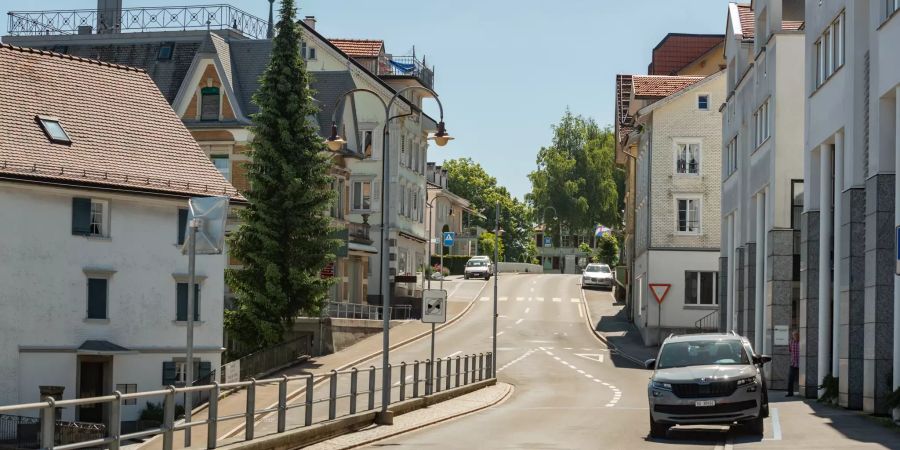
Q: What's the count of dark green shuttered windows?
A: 5